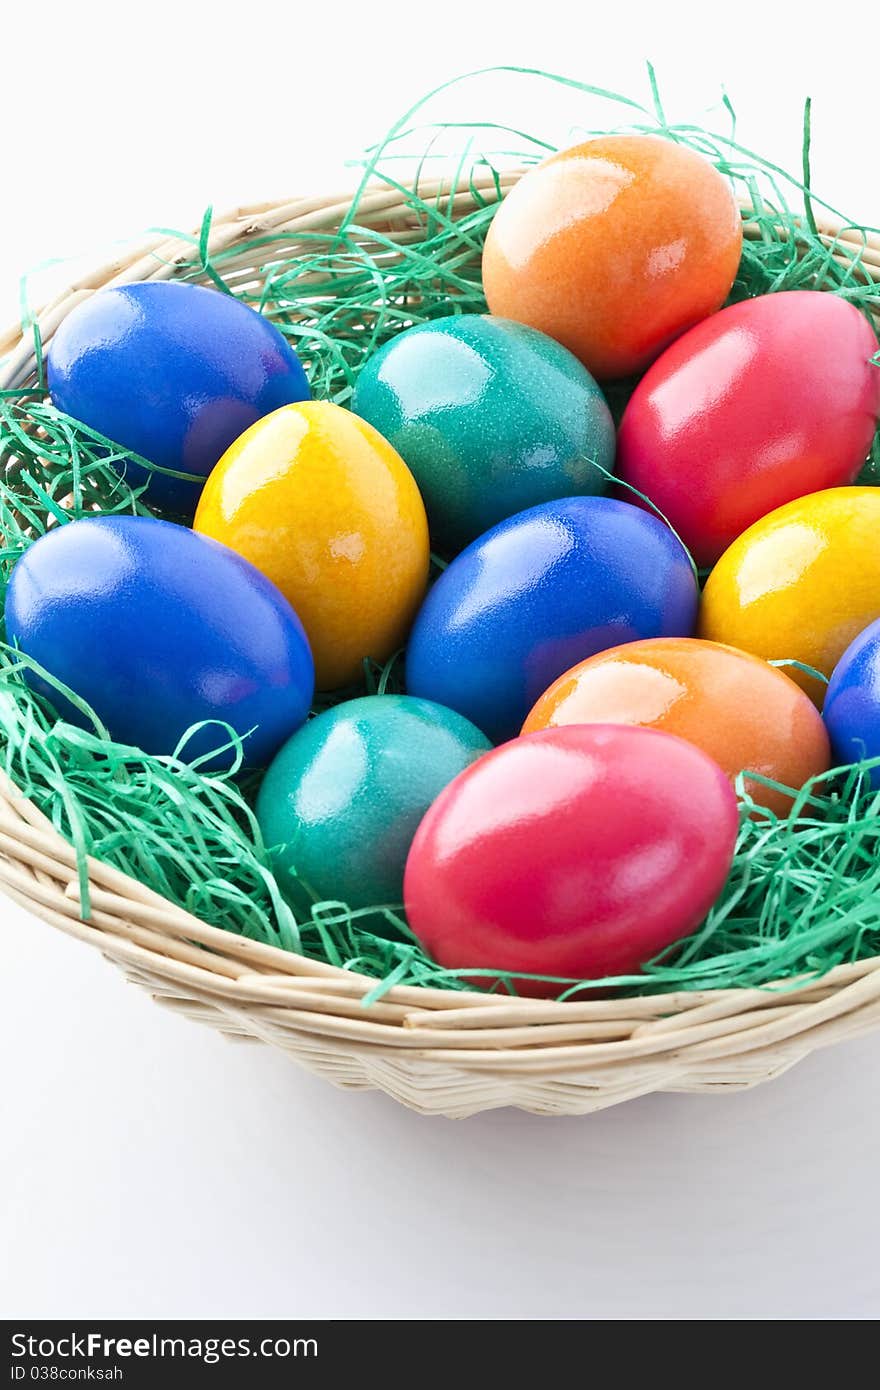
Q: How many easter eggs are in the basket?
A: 12